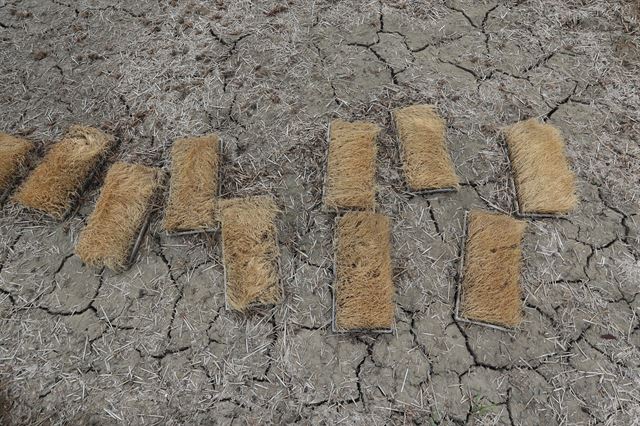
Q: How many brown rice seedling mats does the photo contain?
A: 10